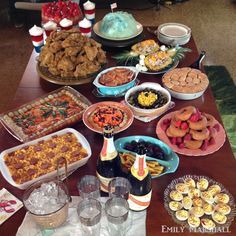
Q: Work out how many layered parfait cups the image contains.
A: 5